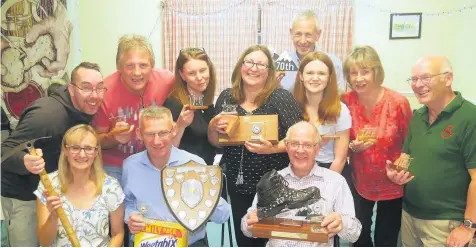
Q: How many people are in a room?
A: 11